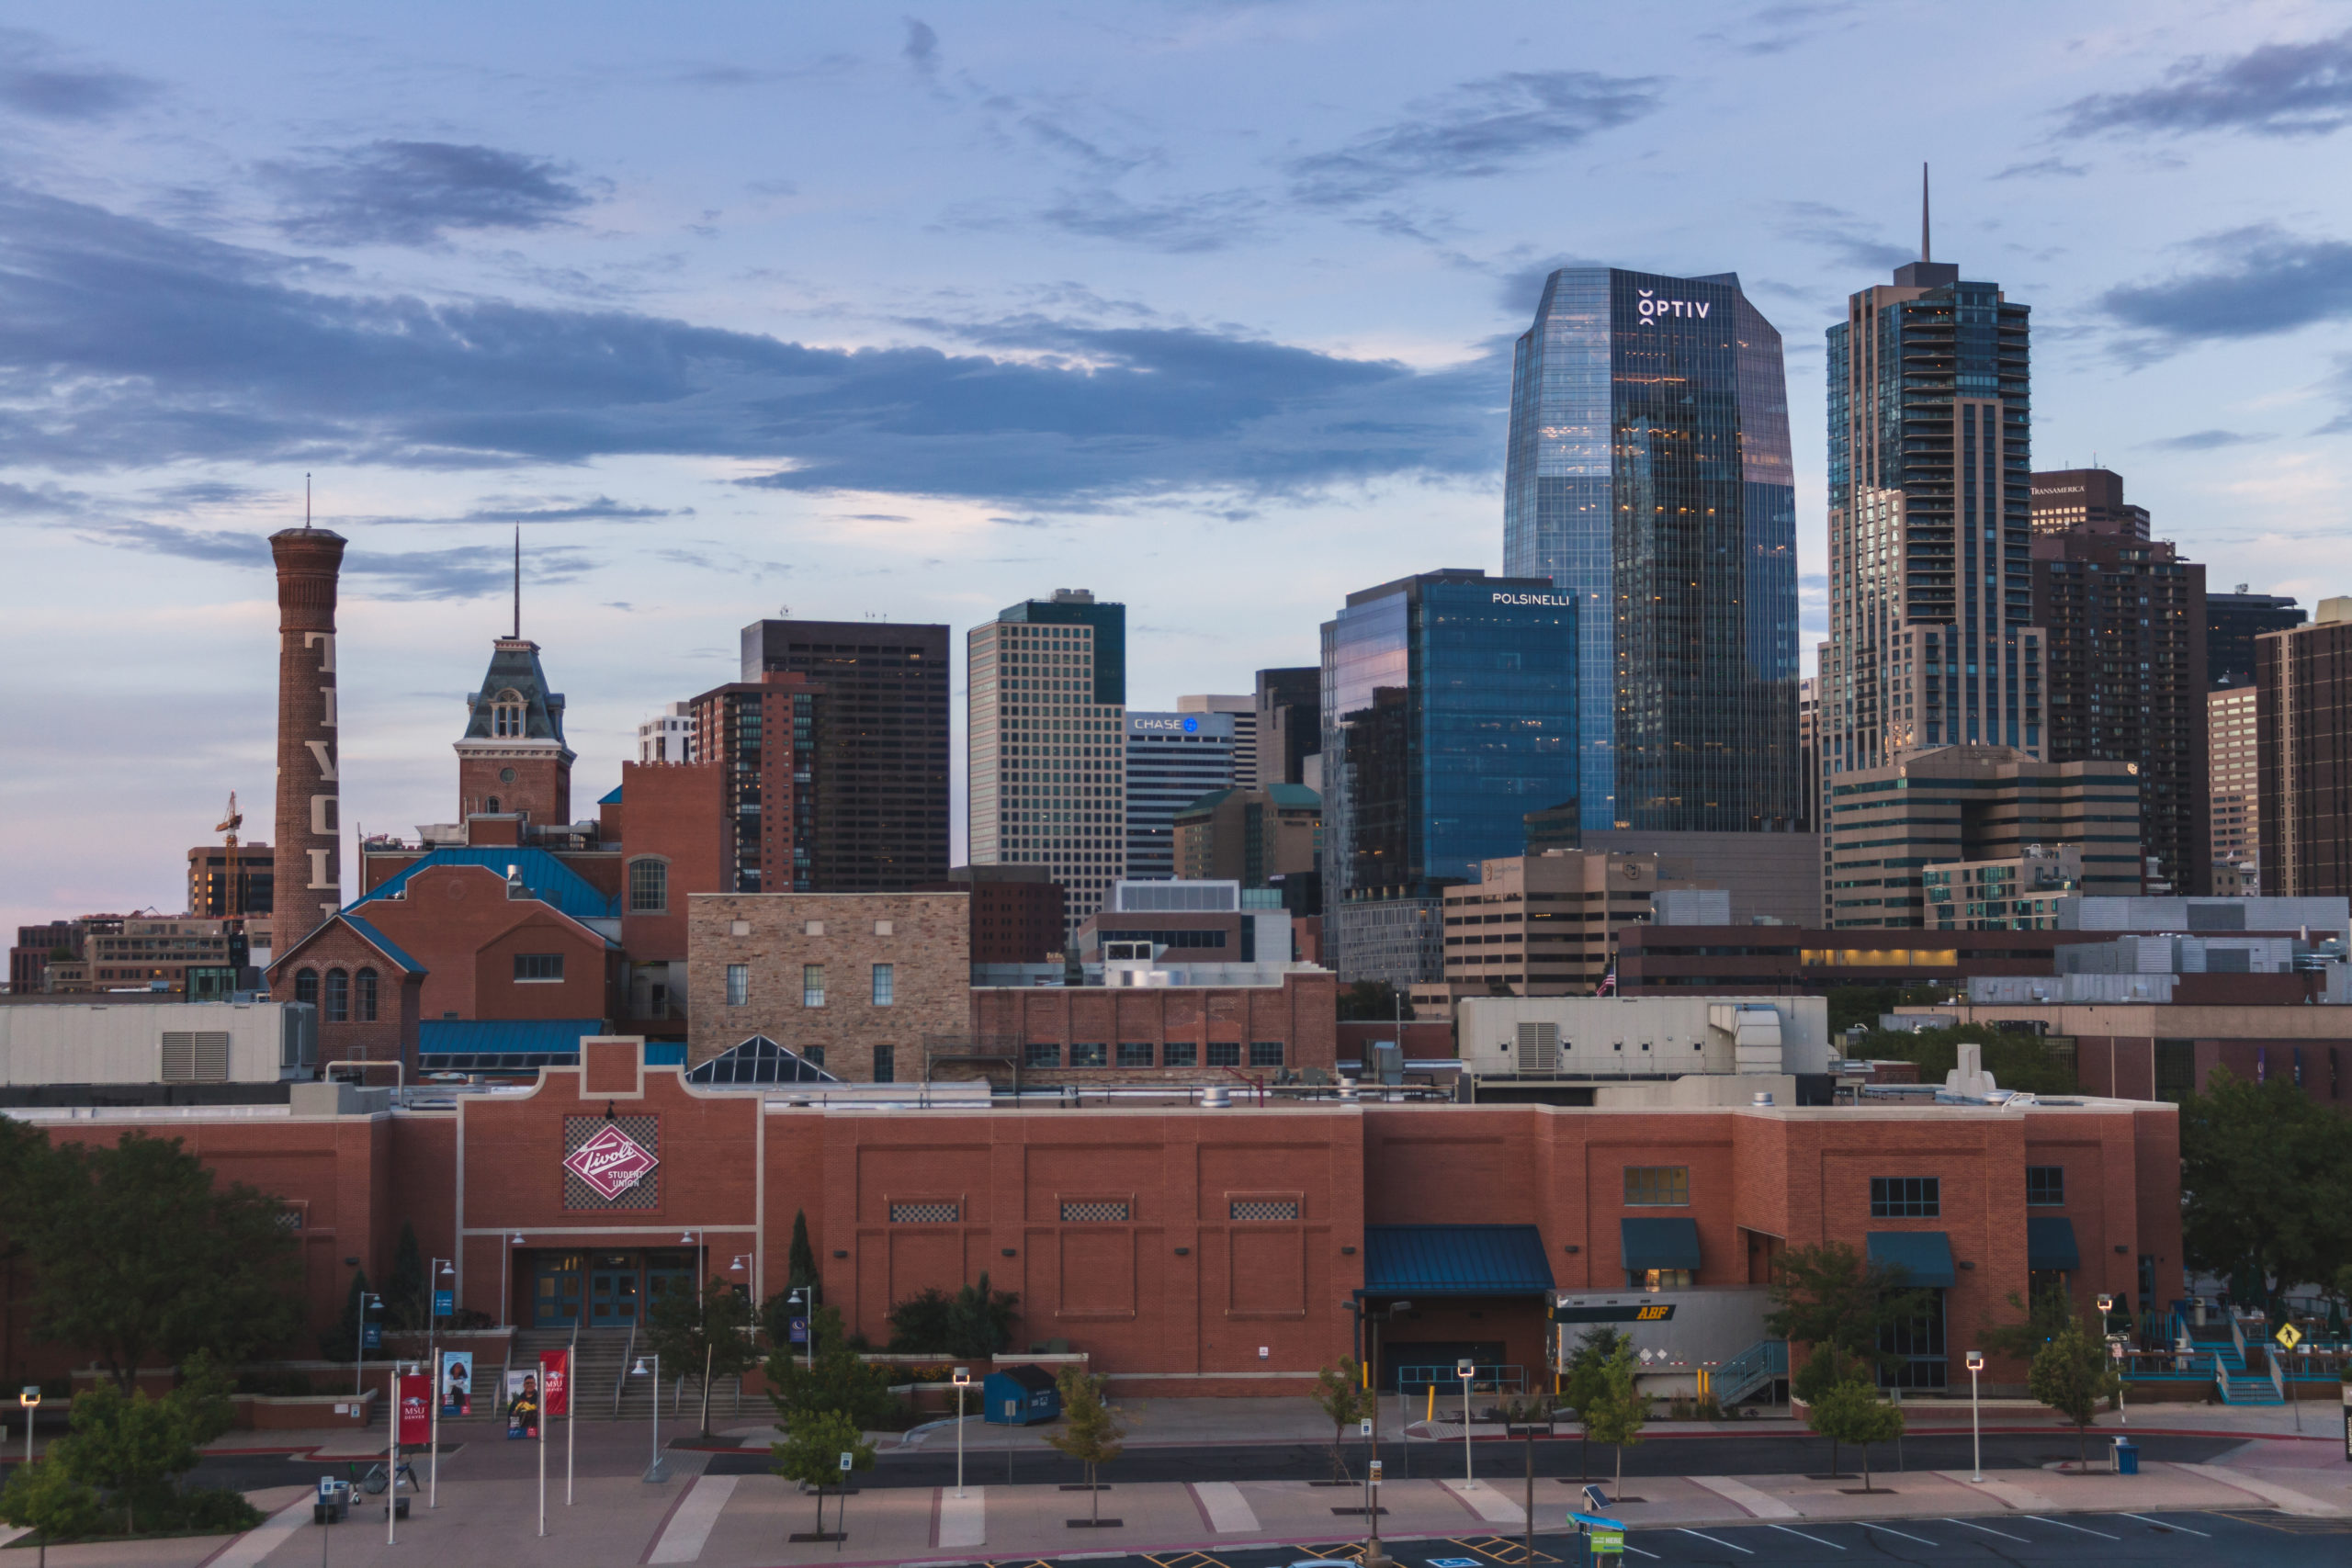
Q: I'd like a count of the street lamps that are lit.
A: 5